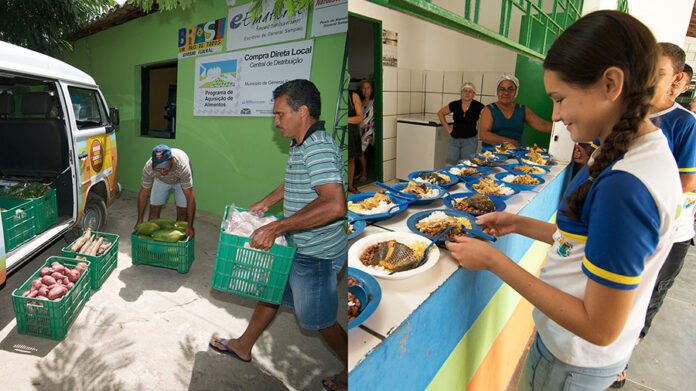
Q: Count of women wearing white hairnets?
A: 2